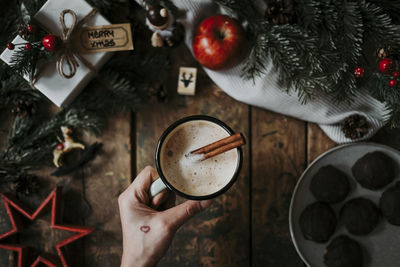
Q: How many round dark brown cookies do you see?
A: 6